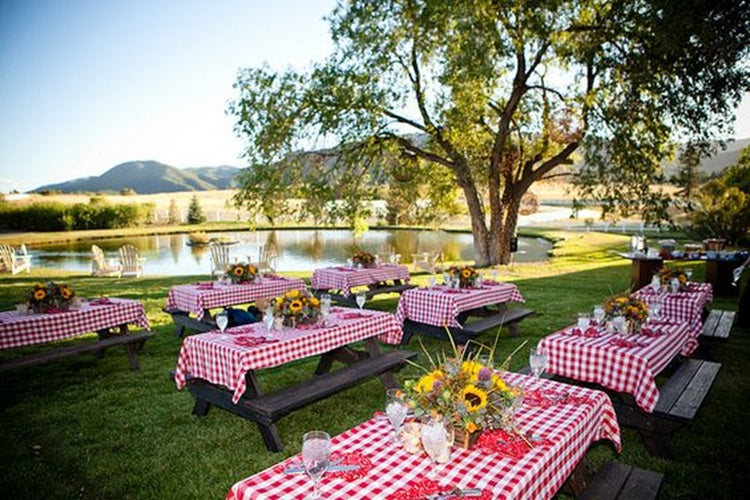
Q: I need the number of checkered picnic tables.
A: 8